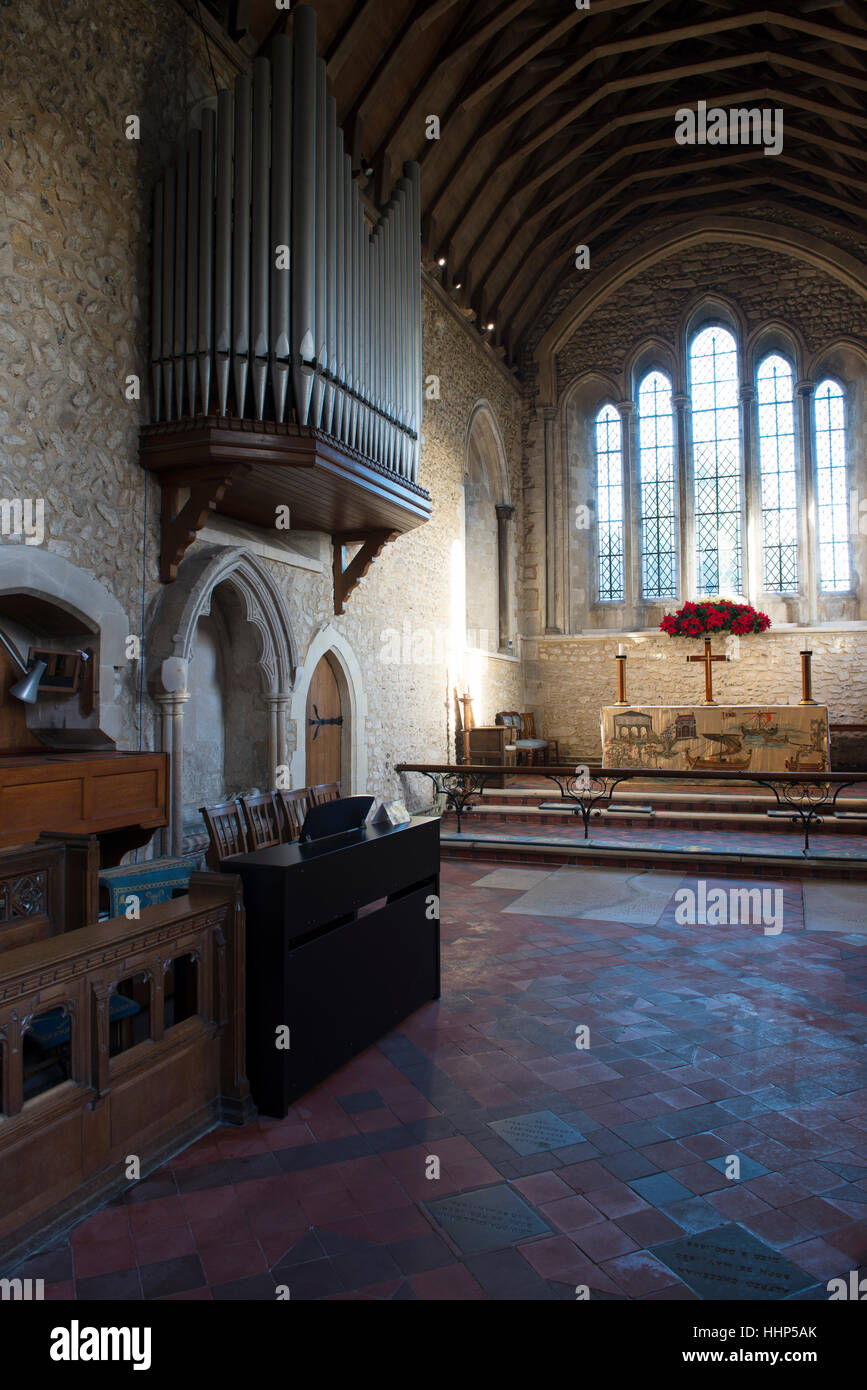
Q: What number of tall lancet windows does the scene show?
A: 5